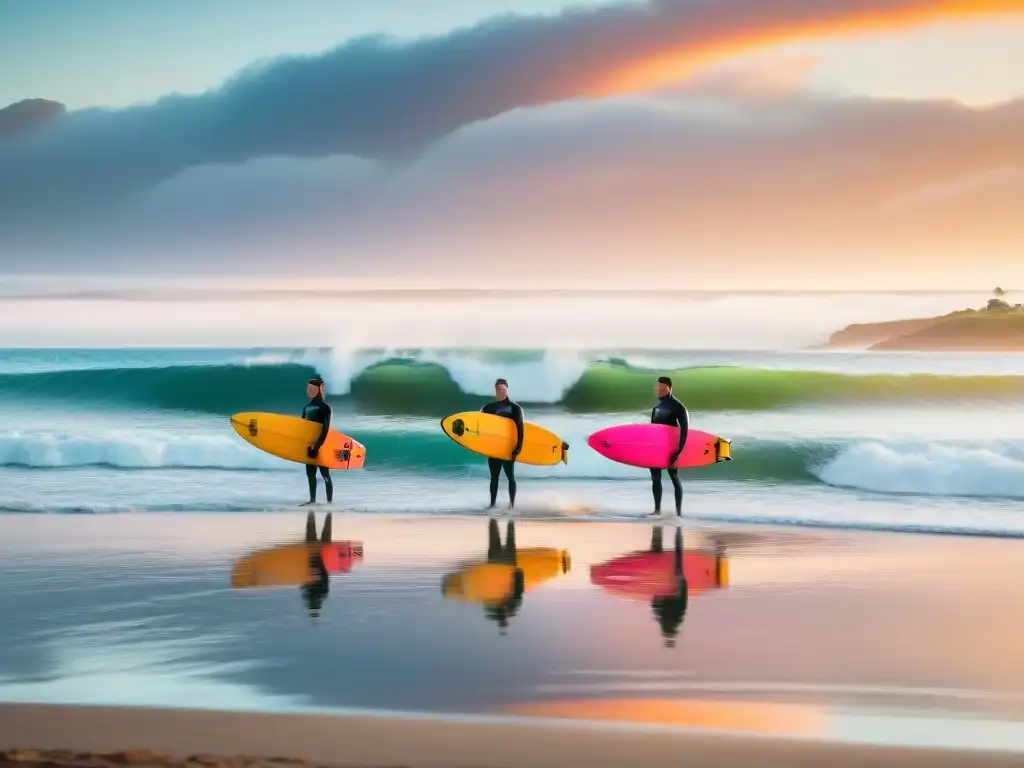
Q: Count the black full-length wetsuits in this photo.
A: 3